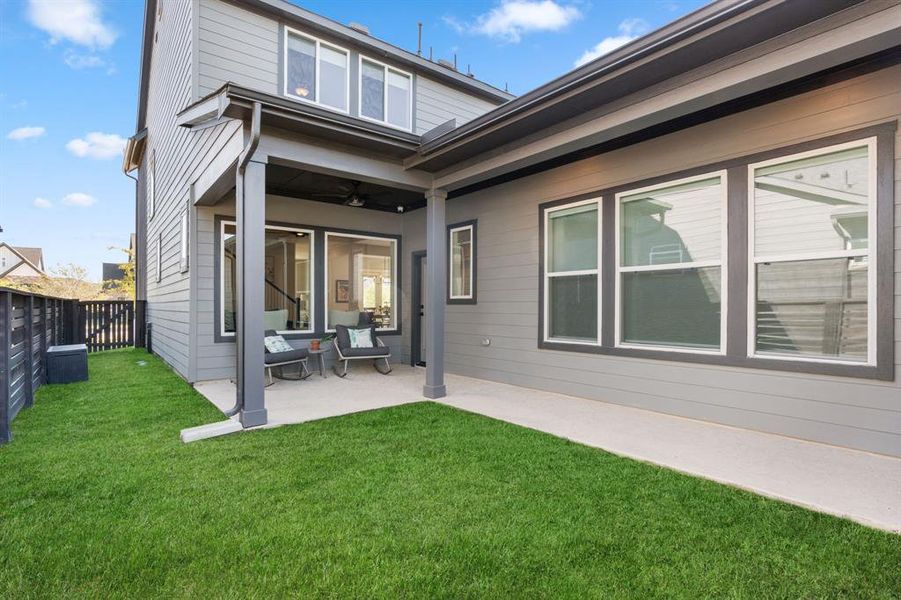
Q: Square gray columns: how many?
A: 2